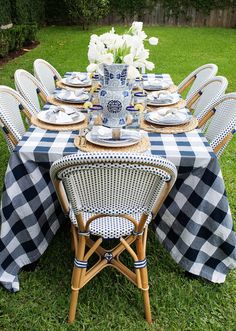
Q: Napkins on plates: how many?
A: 7